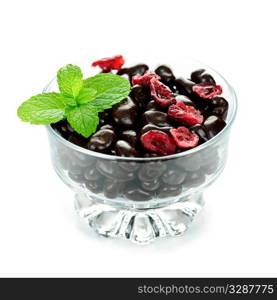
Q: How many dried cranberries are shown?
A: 7